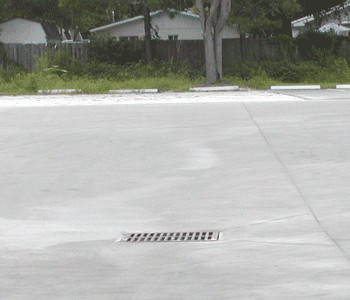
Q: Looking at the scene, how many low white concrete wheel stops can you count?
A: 5